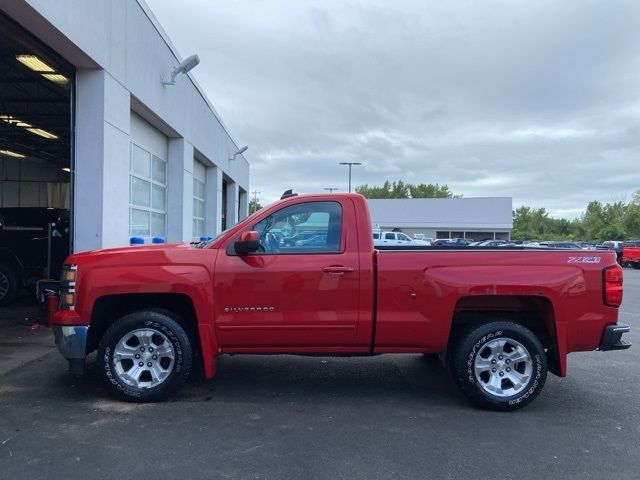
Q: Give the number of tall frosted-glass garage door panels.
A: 2